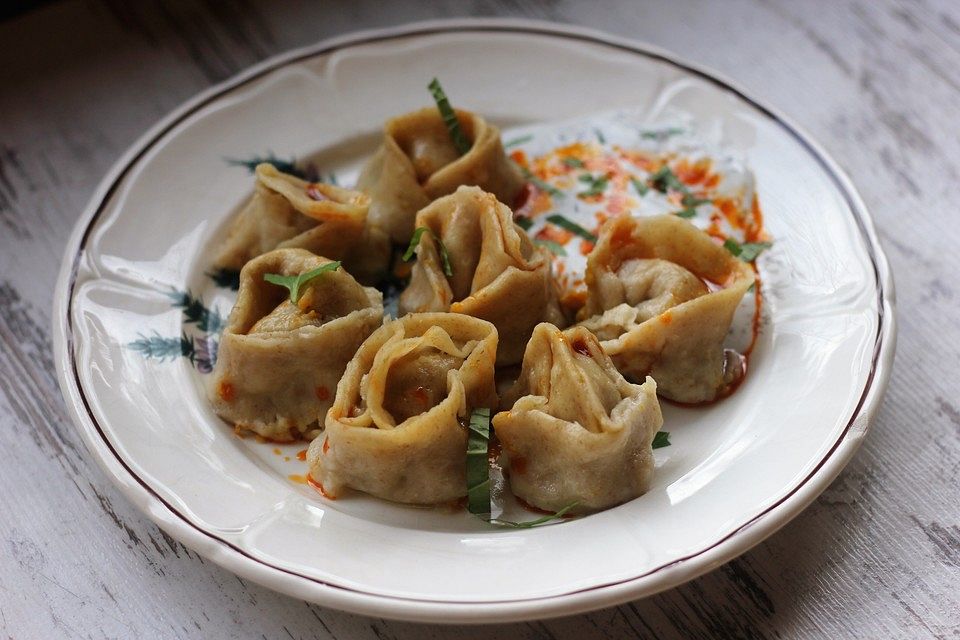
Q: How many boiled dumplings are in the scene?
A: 7